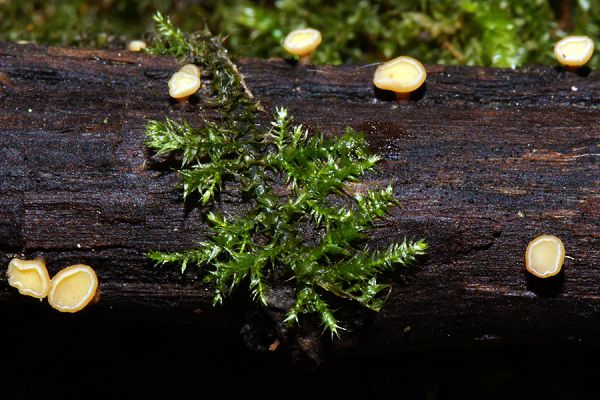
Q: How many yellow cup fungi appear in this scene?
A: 8